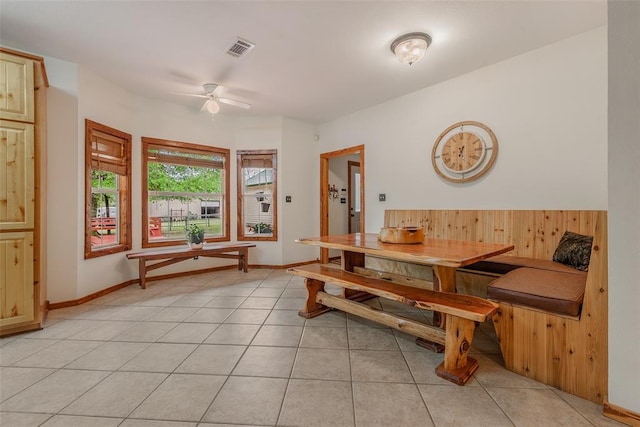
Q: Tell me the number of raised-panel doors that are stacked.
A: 3